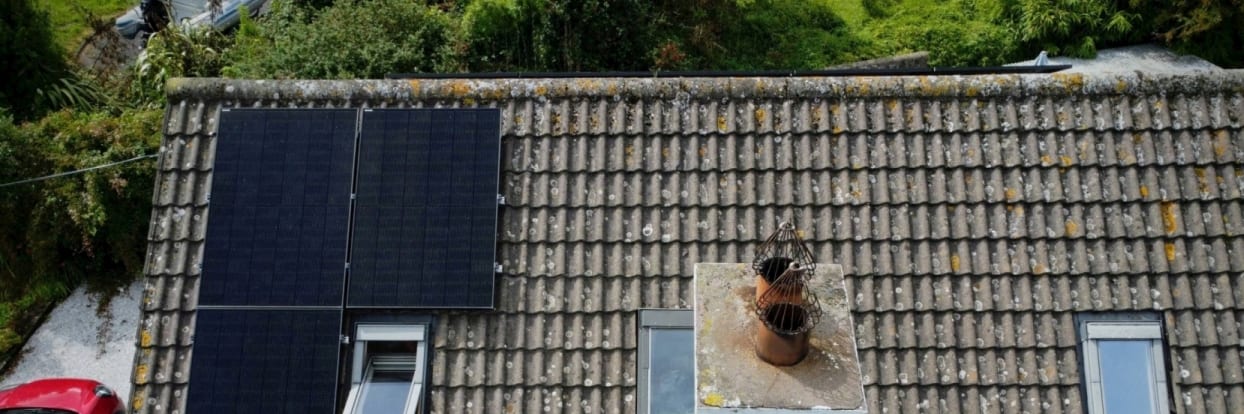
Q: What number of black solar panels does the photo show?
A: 3